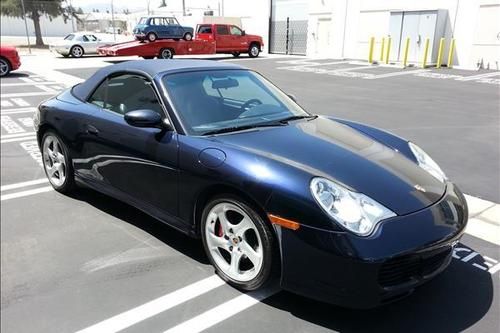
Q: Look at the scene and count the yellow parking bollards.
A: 7